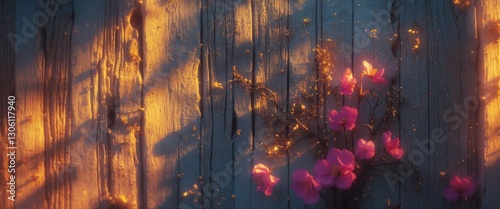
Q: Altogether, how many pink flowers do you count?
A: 9